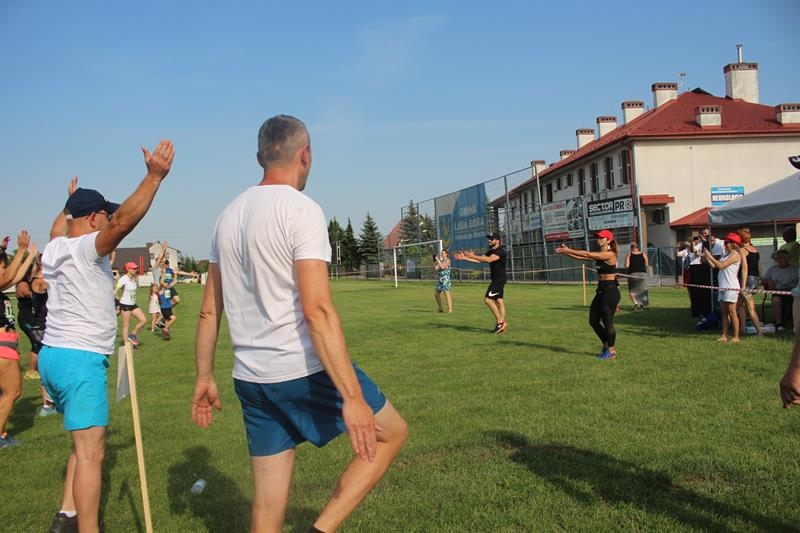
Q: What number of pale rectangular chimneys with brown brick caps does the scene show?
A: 9